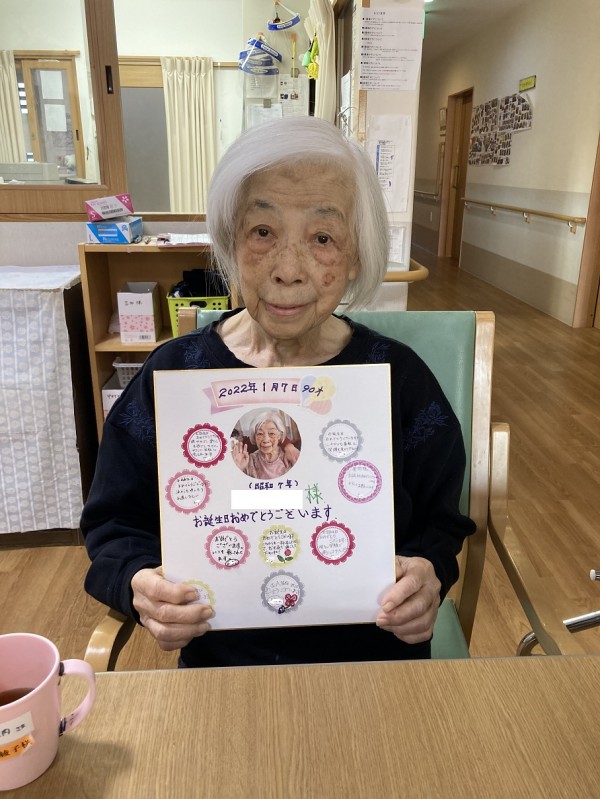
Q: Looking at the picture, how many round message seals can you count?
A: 9